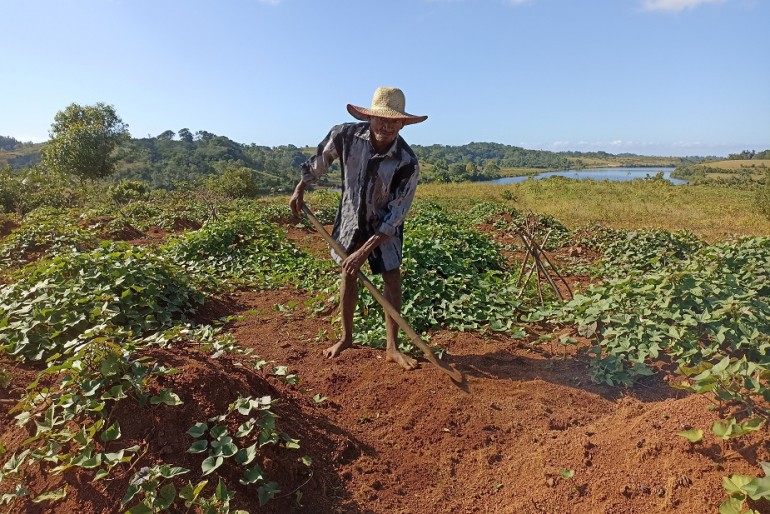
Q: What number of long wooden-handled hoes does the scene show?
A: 1